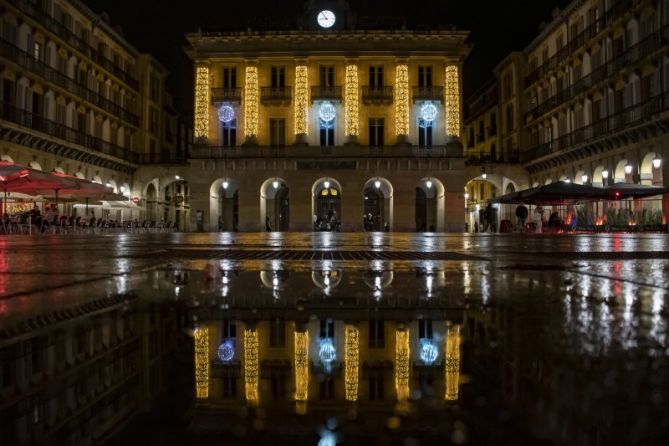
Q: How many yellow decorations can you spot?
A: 6